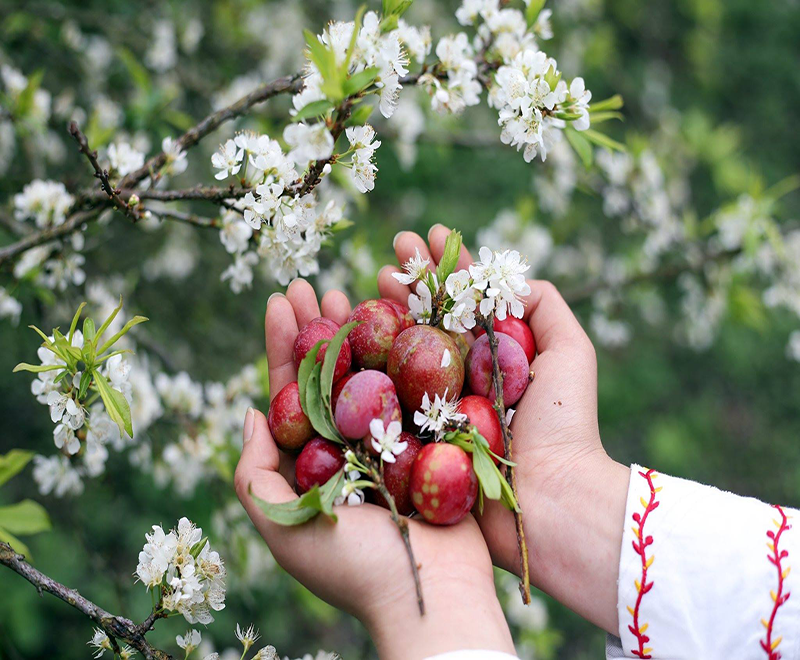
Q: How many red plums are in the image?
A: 12